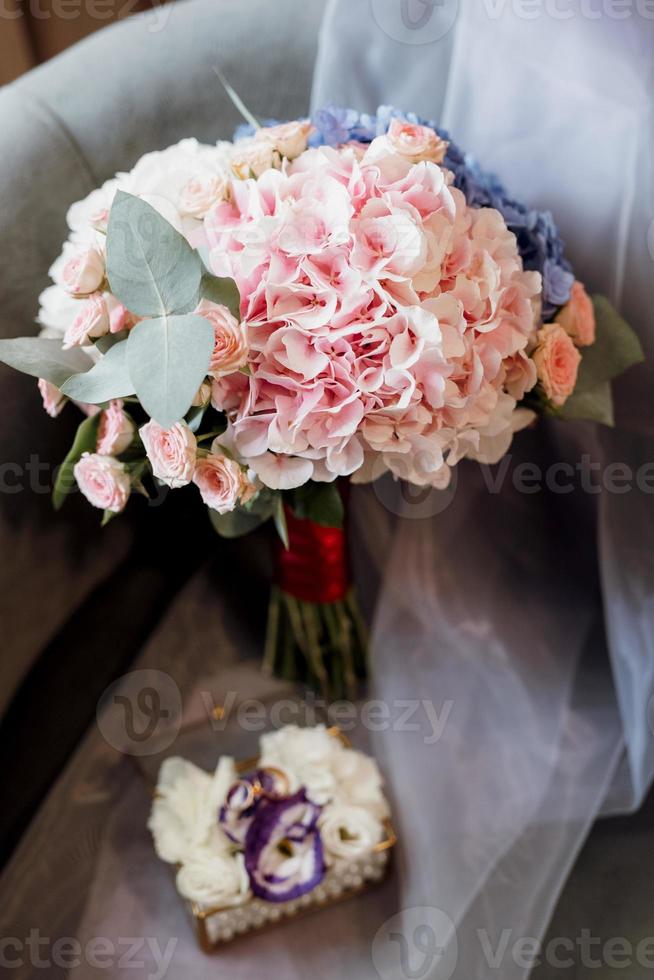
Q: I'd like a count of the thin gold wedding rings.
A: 2